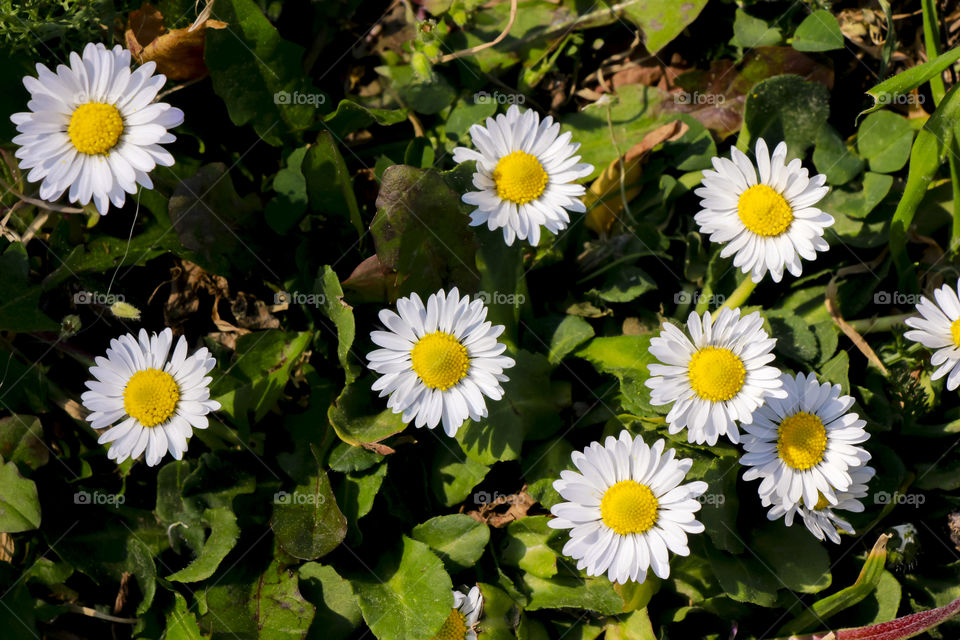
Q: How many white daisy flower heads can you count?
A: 11